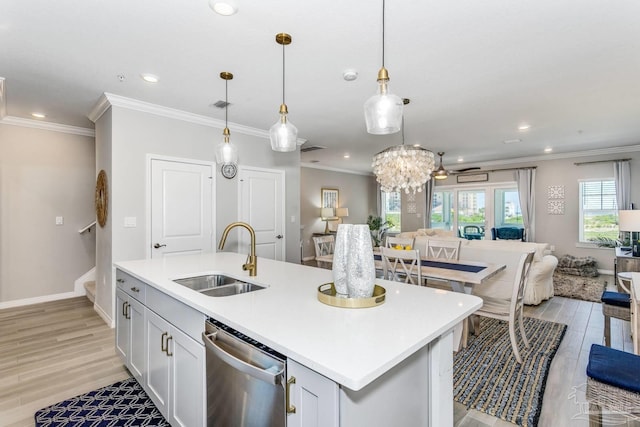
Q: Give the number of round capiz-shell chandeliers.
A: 1